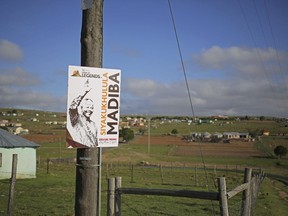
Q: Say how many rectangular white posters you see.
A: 1